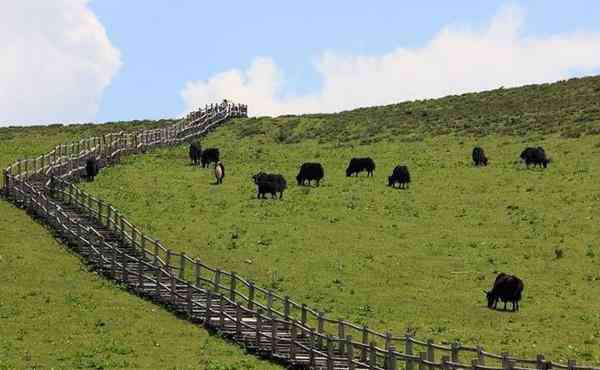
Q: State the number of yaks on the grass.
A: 11